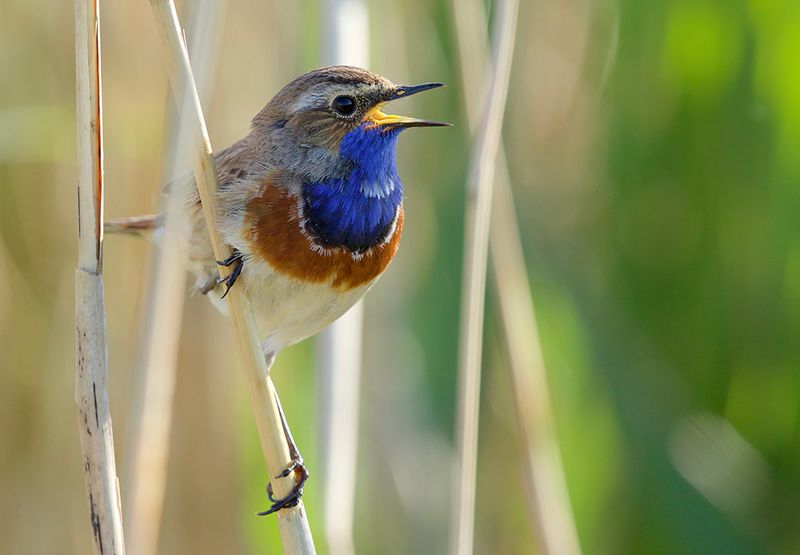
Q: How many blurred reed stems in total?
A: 4